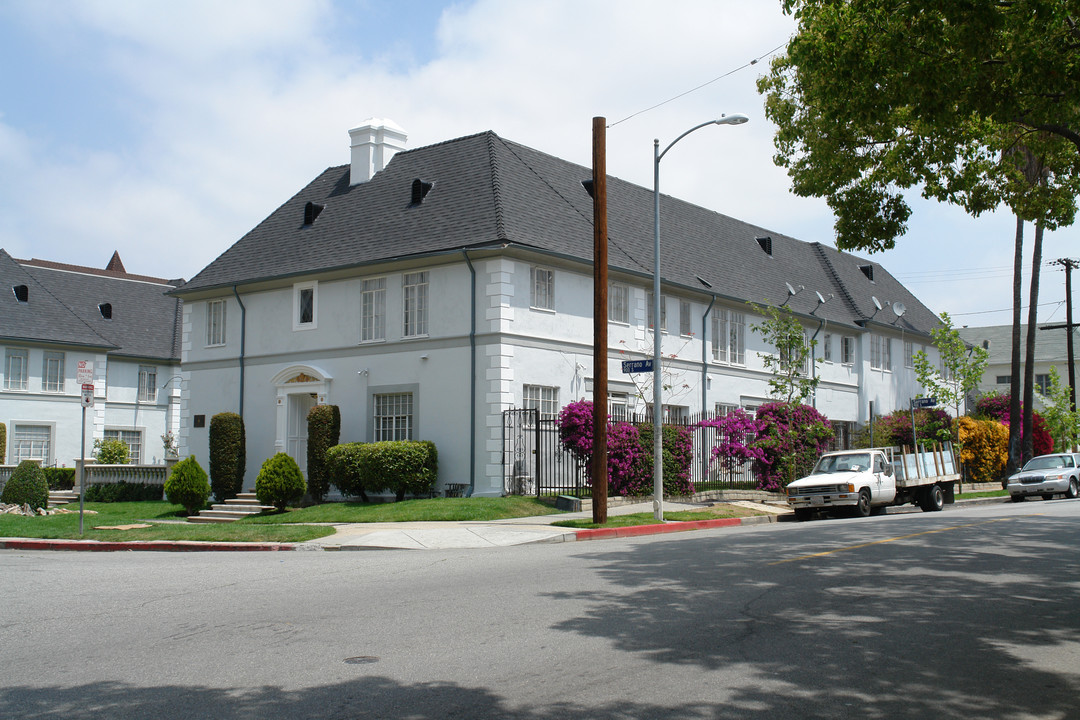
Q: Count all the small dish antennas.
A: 4